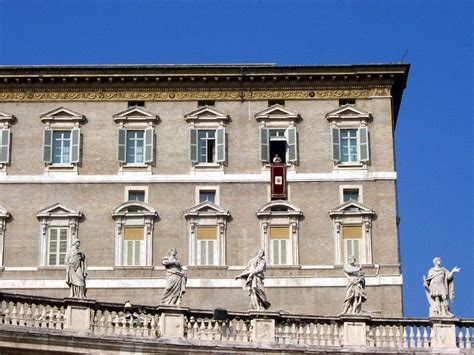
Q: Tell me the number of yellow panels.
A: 4